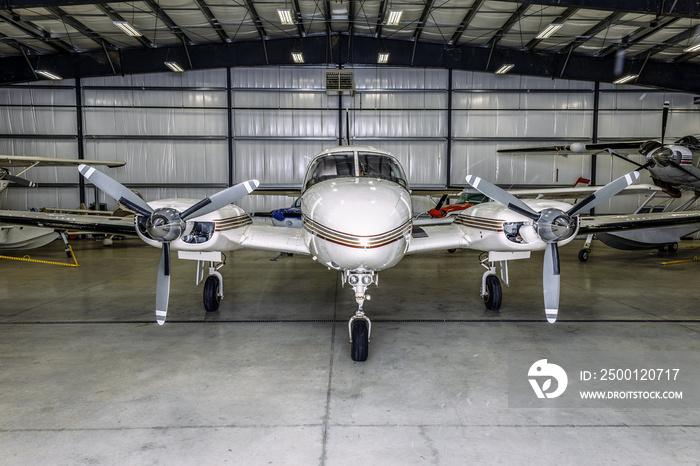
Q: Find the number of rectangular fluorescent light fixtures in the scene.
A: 11